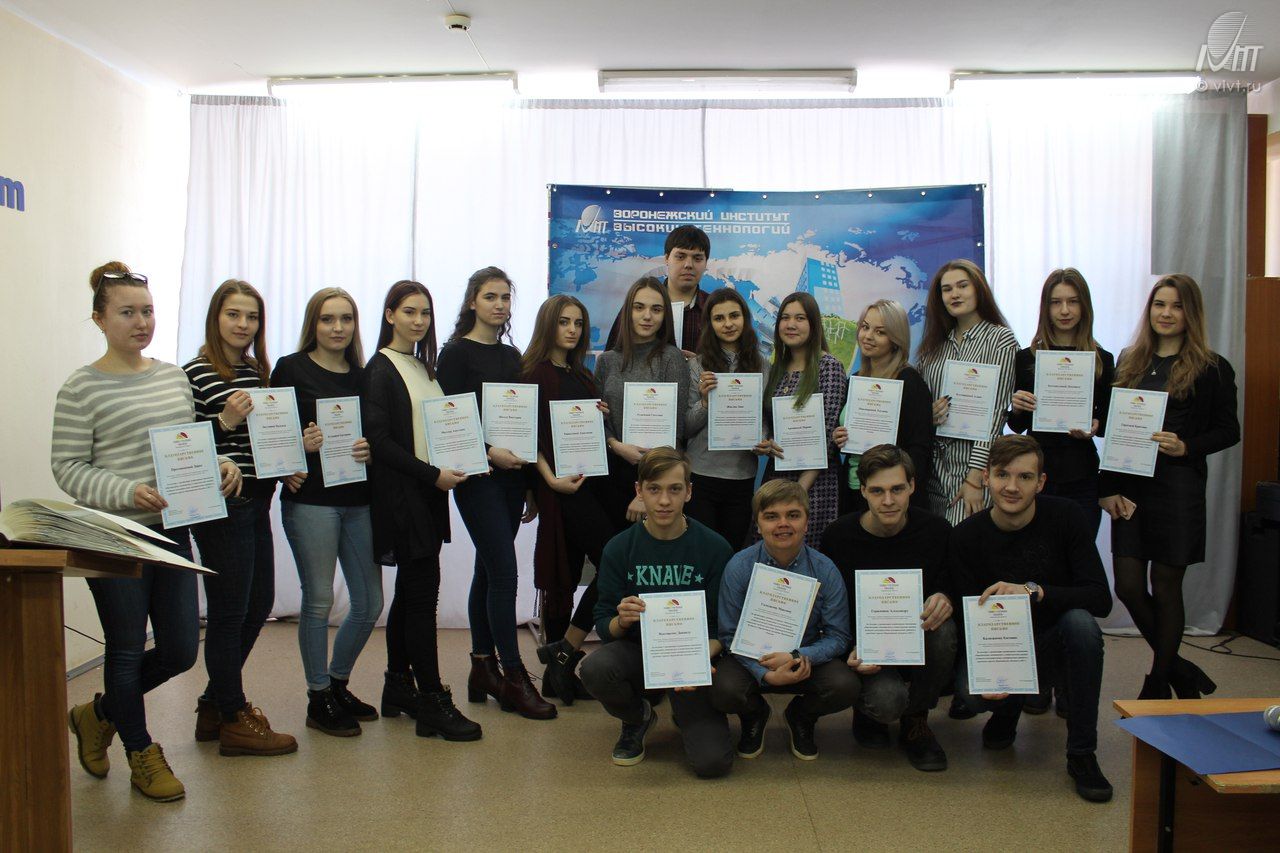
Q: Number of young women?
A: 13